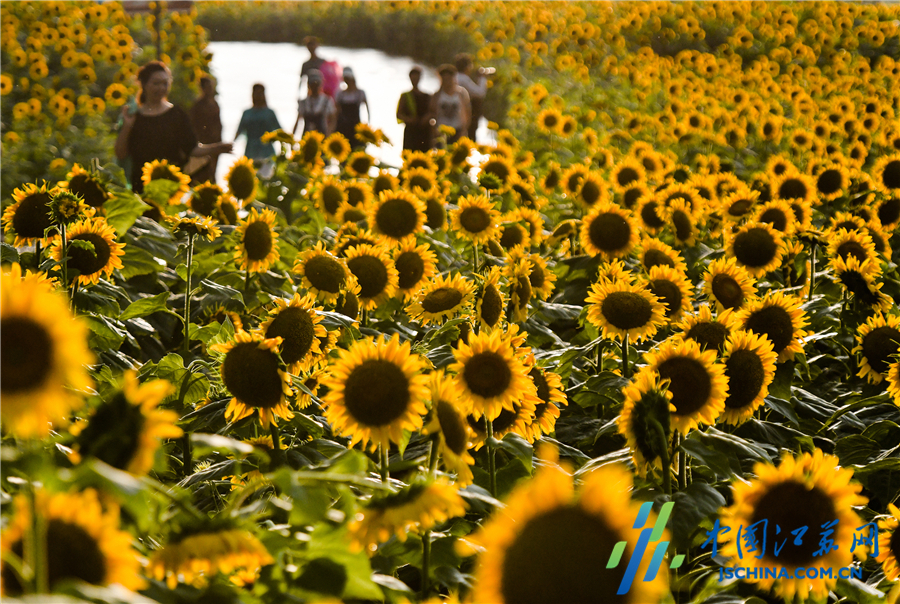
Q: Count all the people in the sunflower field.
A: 9